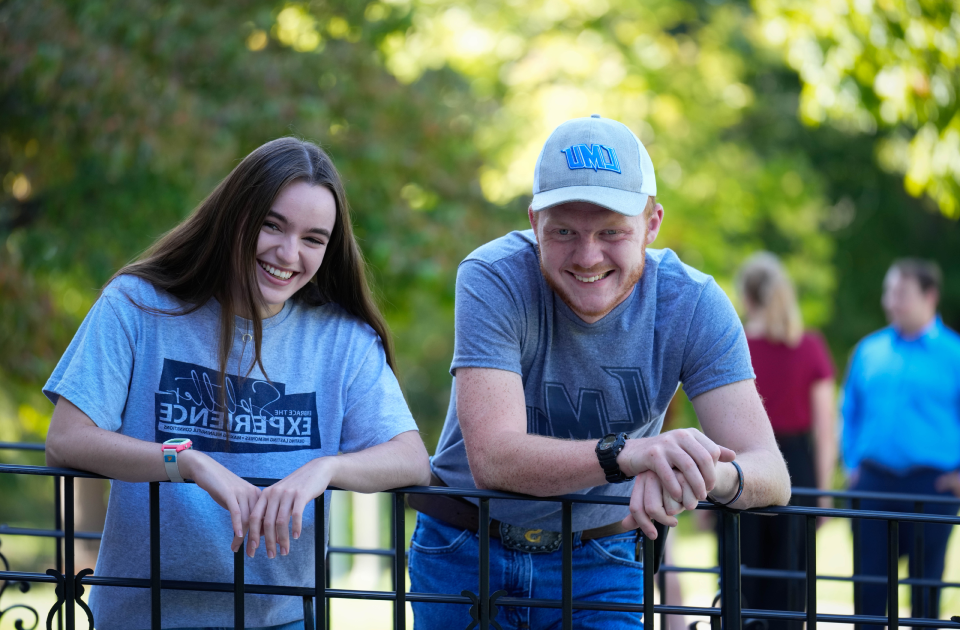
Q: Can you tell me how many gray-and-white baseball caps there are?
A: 1